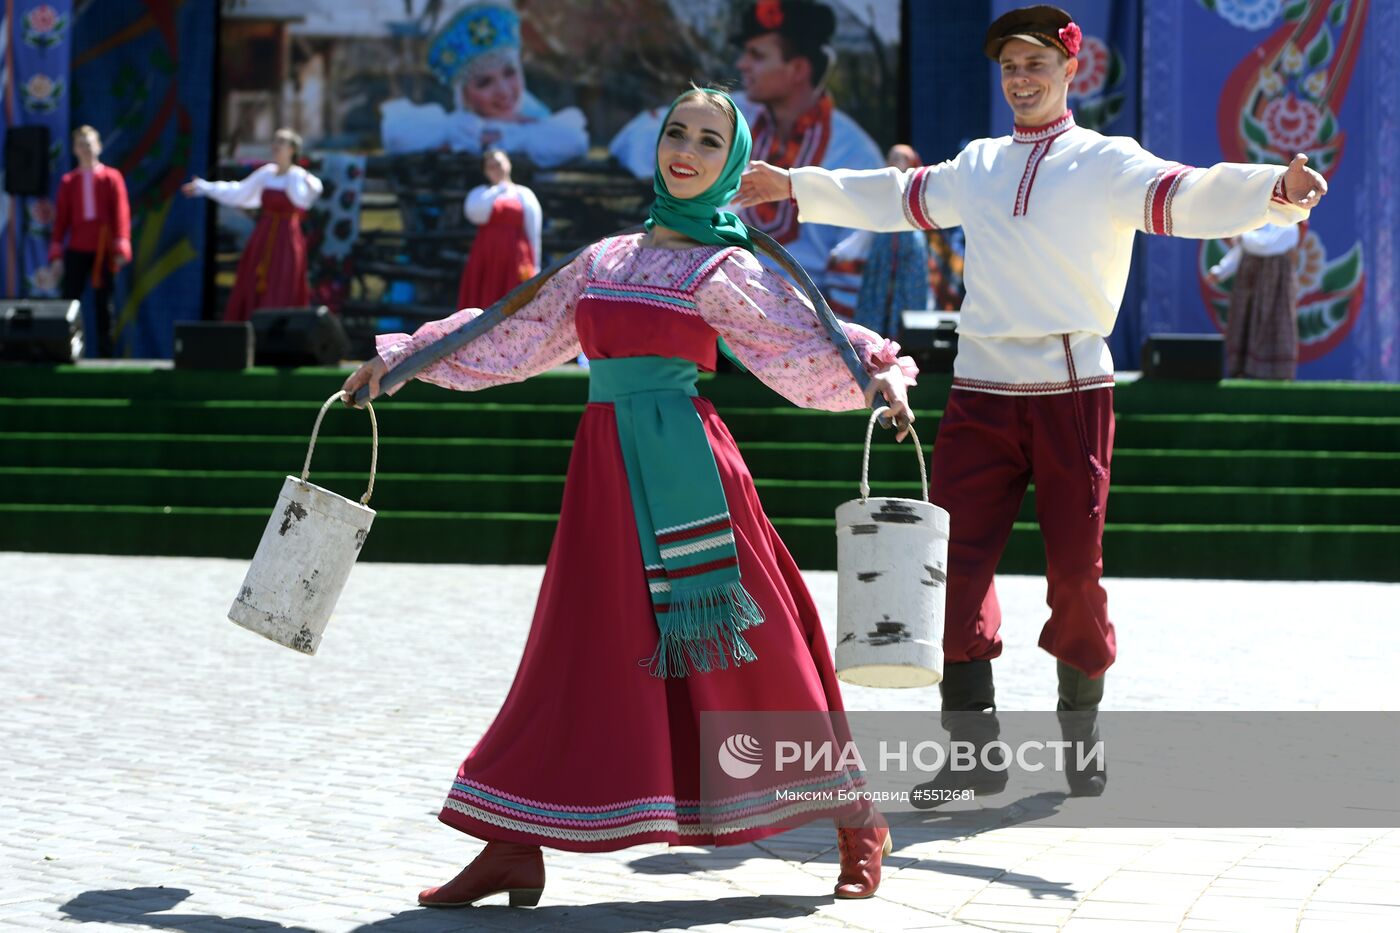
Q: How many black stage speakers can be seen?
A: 6